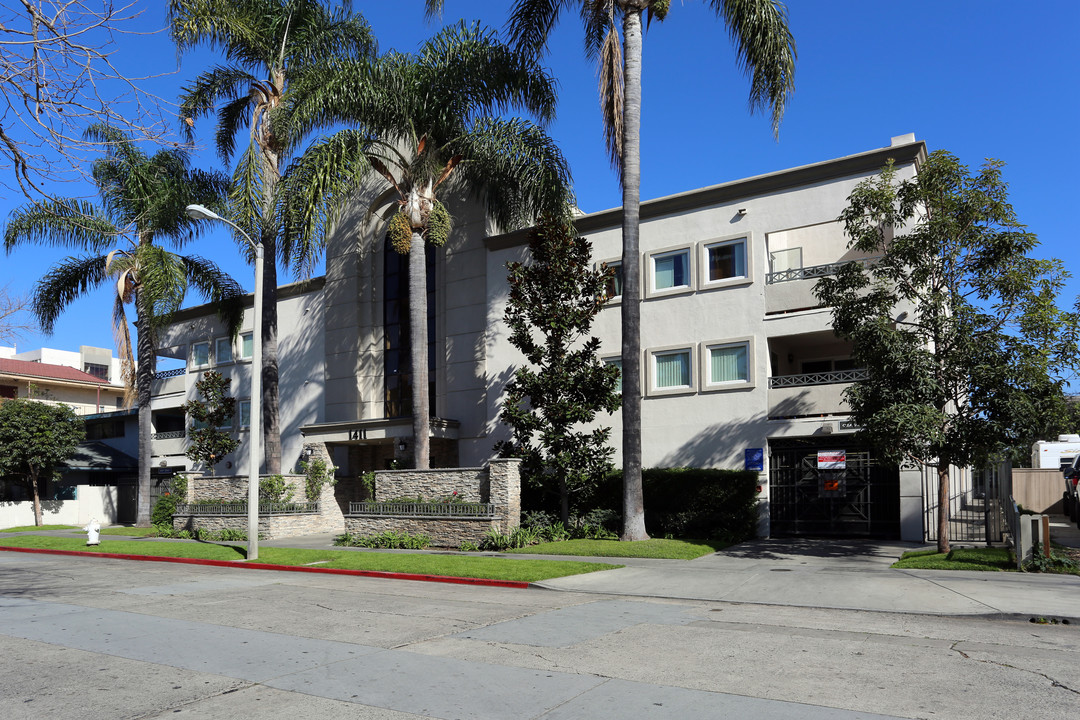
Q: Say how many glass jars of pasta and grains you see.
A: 0